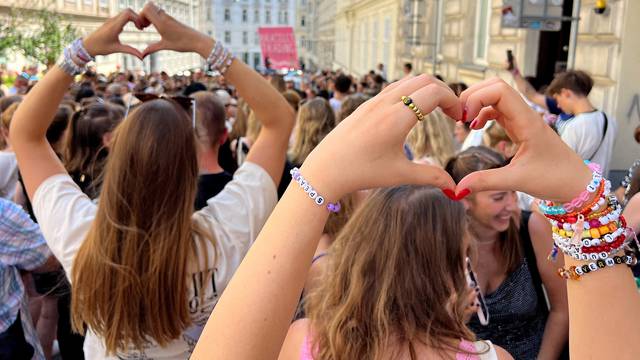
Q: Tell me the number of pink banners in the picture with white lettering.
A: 1